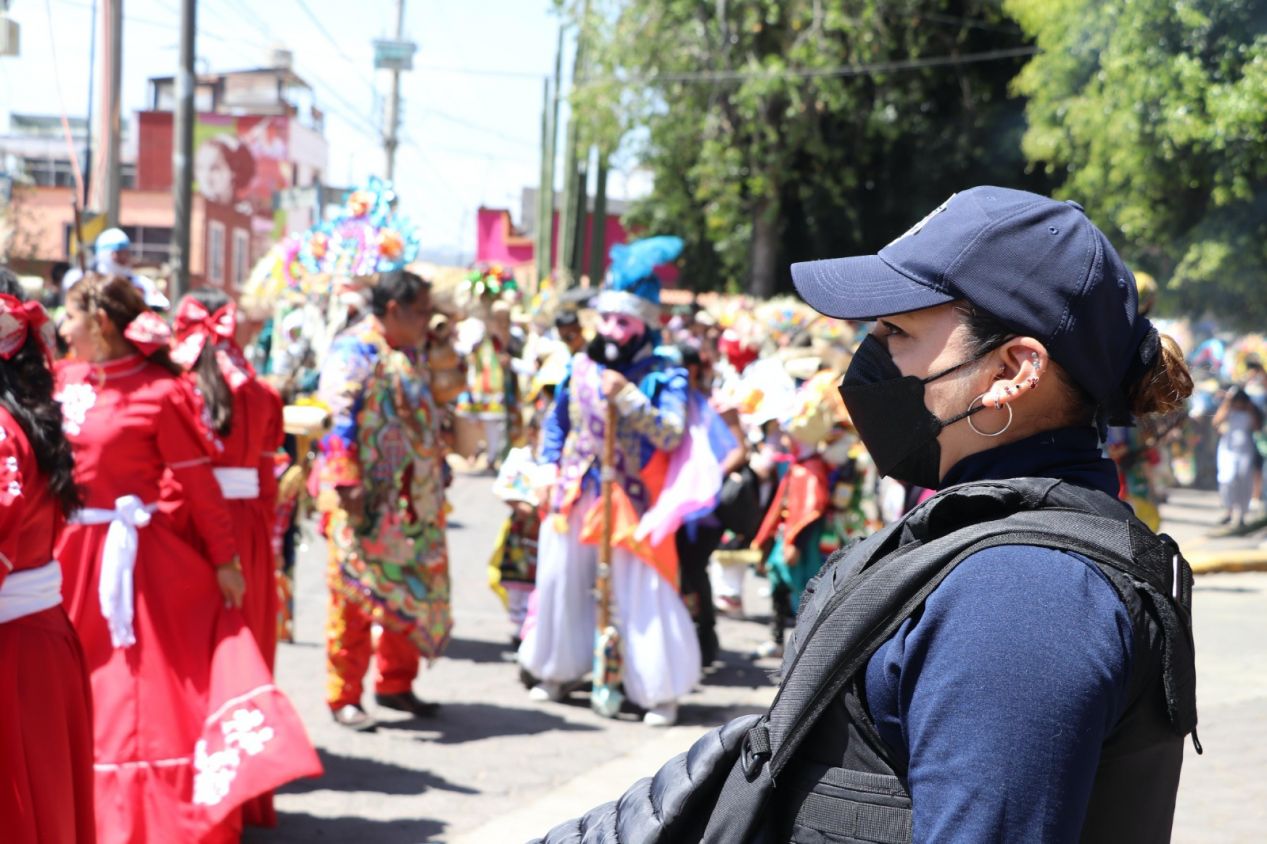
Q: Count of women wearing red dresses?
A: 3